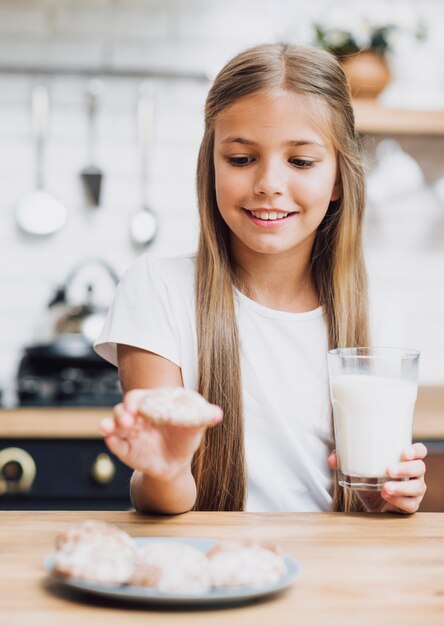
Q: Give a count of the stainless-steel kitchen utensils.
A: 3